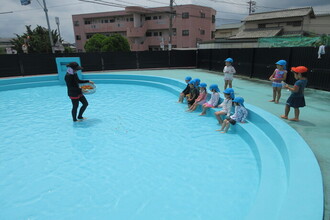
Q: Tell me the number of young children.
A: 10